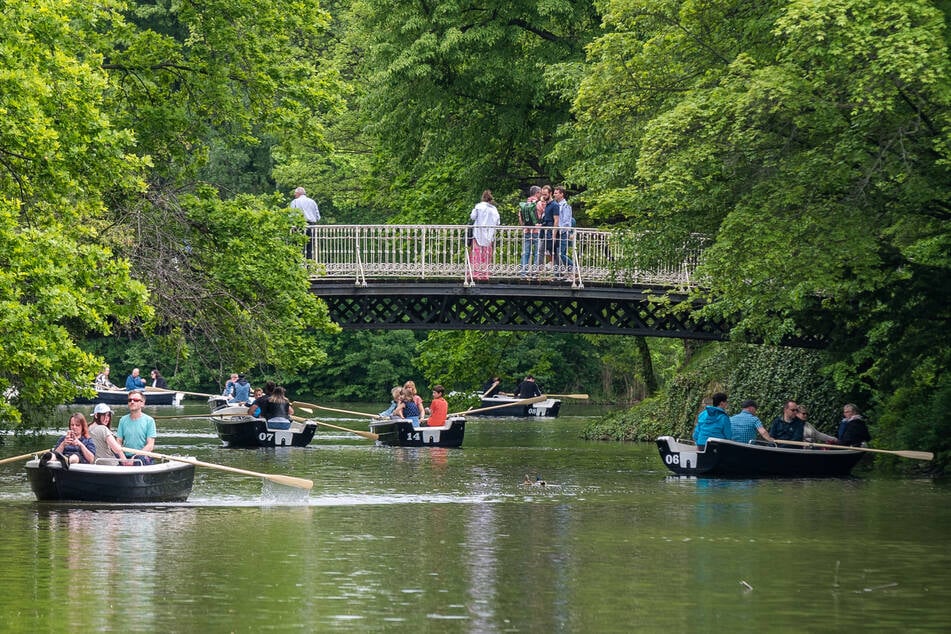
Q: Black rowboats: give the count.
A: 7